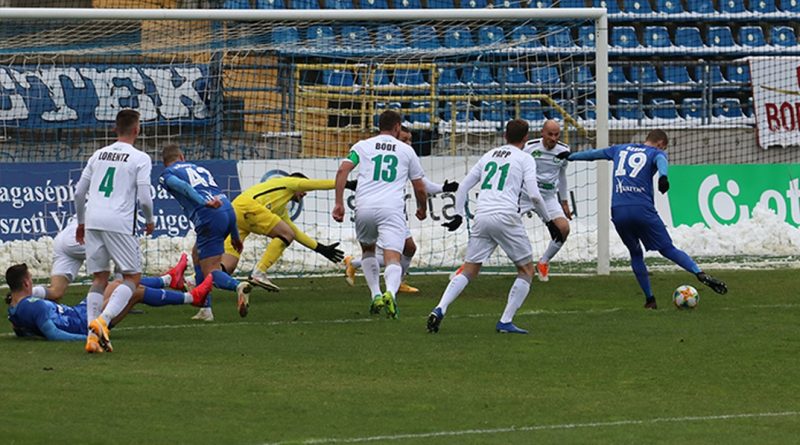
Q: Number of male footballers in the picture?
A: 10